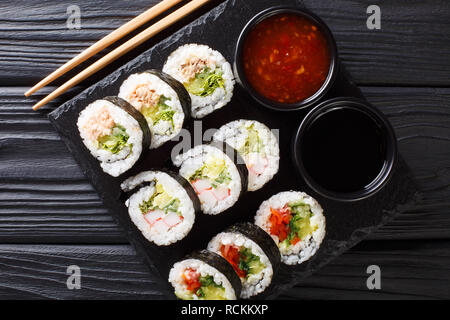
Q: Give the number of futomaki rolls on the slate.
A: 9